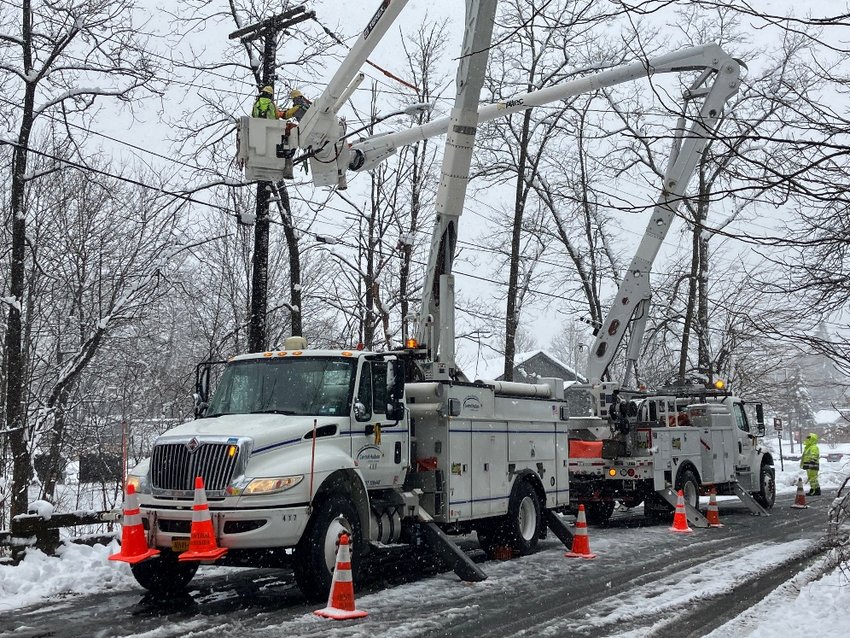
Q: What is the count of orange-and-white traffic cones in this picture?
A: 7